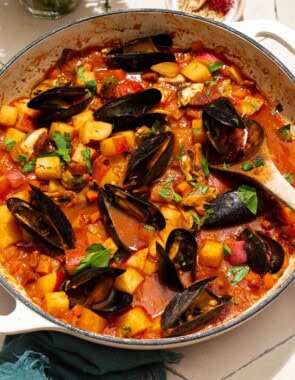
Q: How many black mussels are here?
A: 12